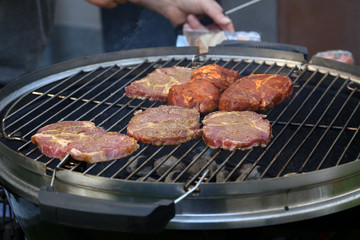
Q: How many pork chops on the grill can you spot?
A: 7